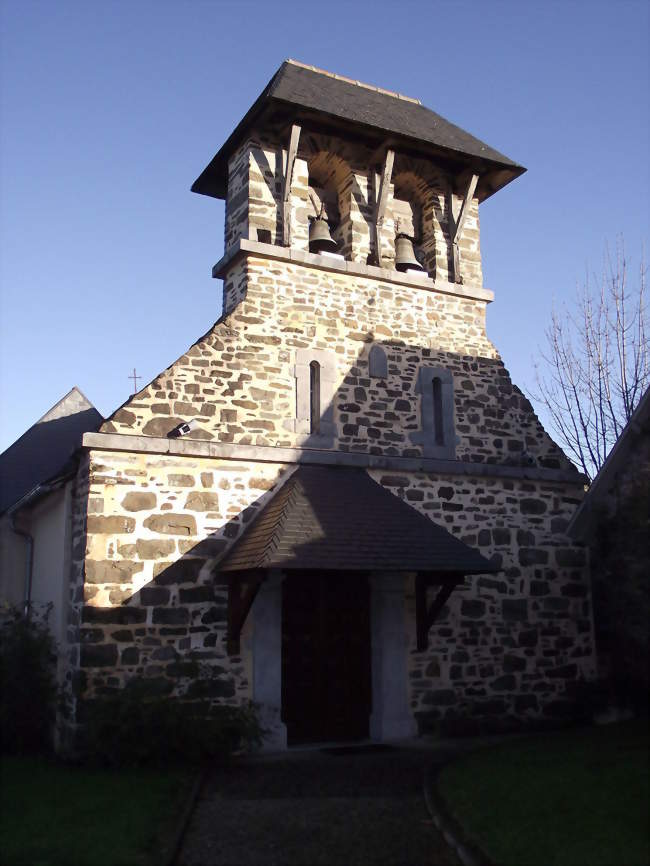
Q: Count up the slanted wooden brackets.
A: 5